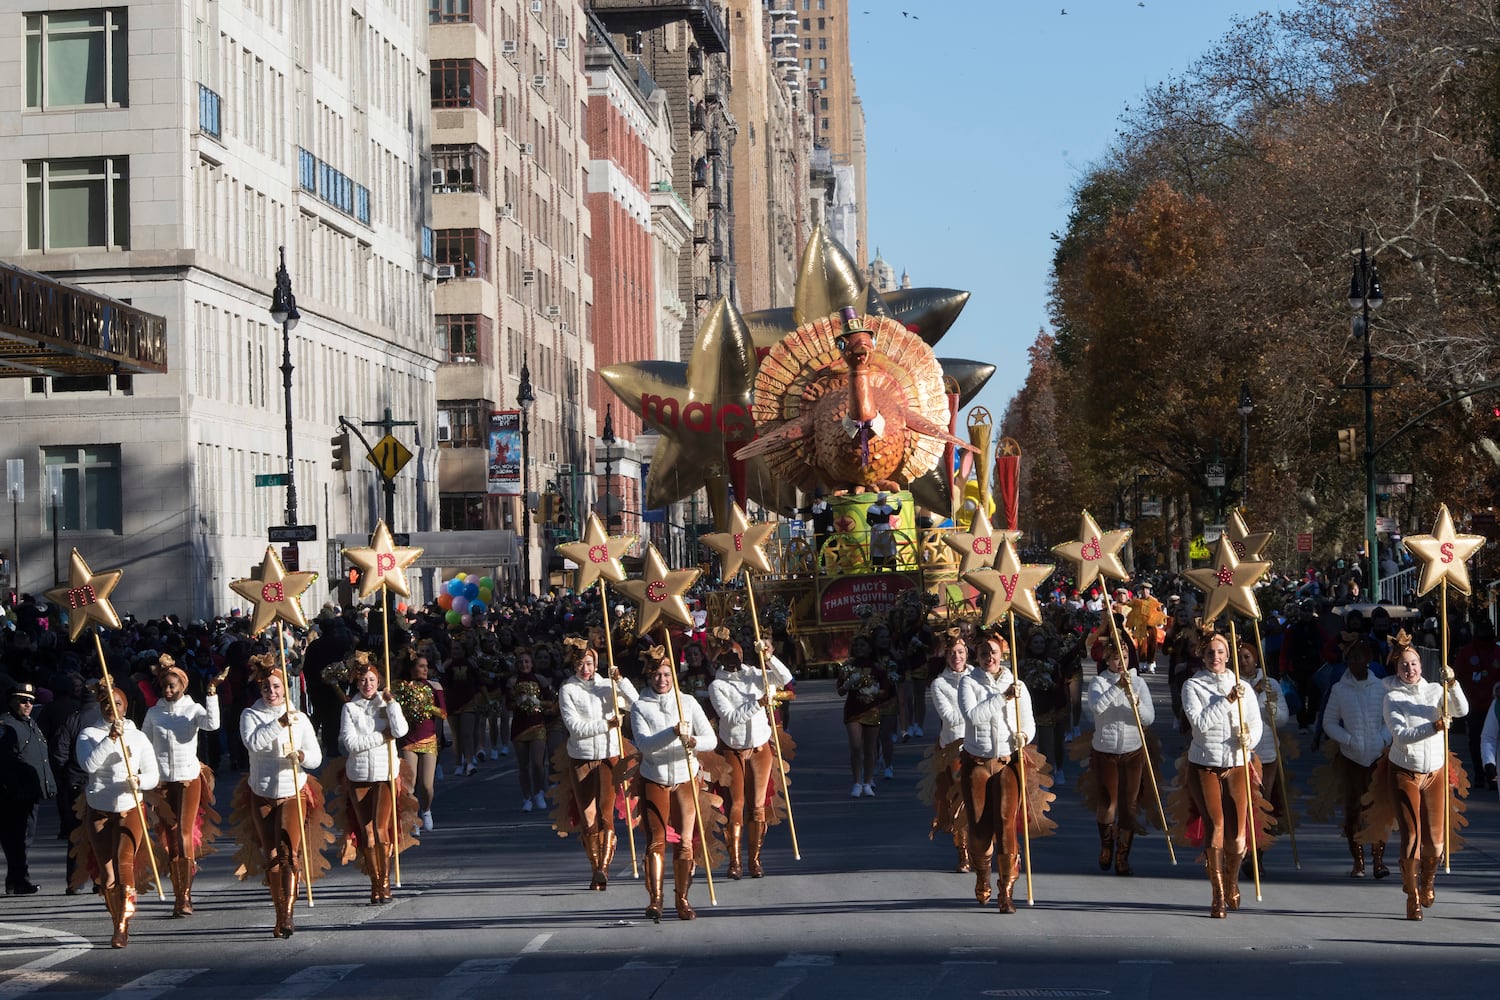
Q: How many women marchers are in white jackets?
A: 14